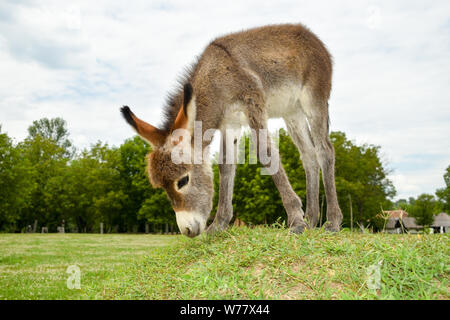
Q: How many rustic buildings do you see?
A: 2